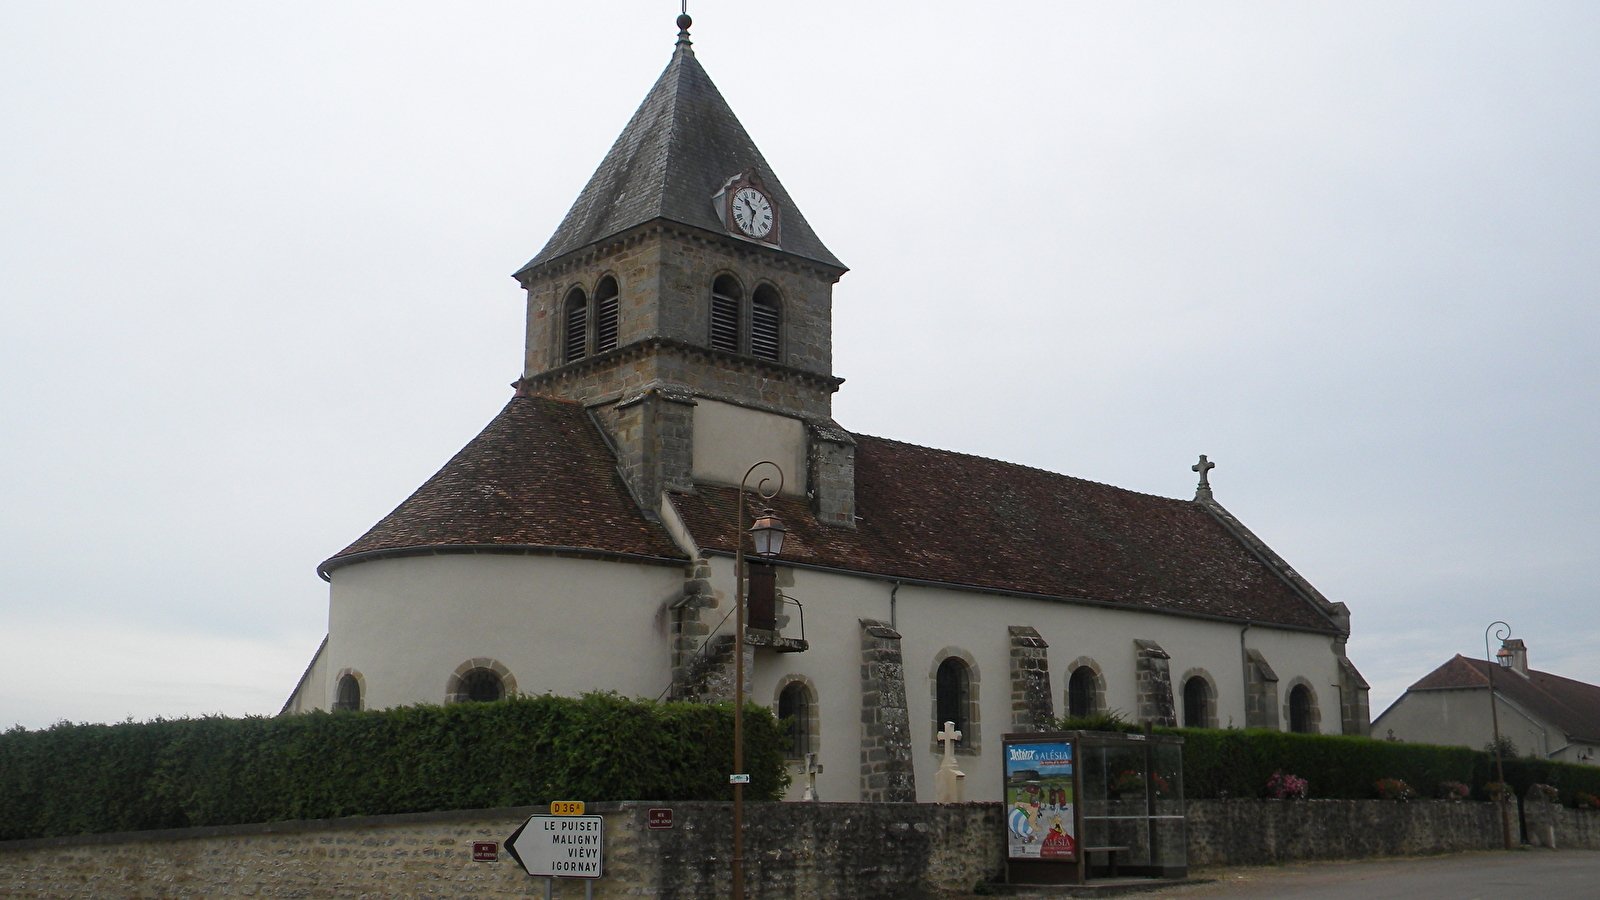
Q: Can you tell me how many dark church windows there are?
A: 11